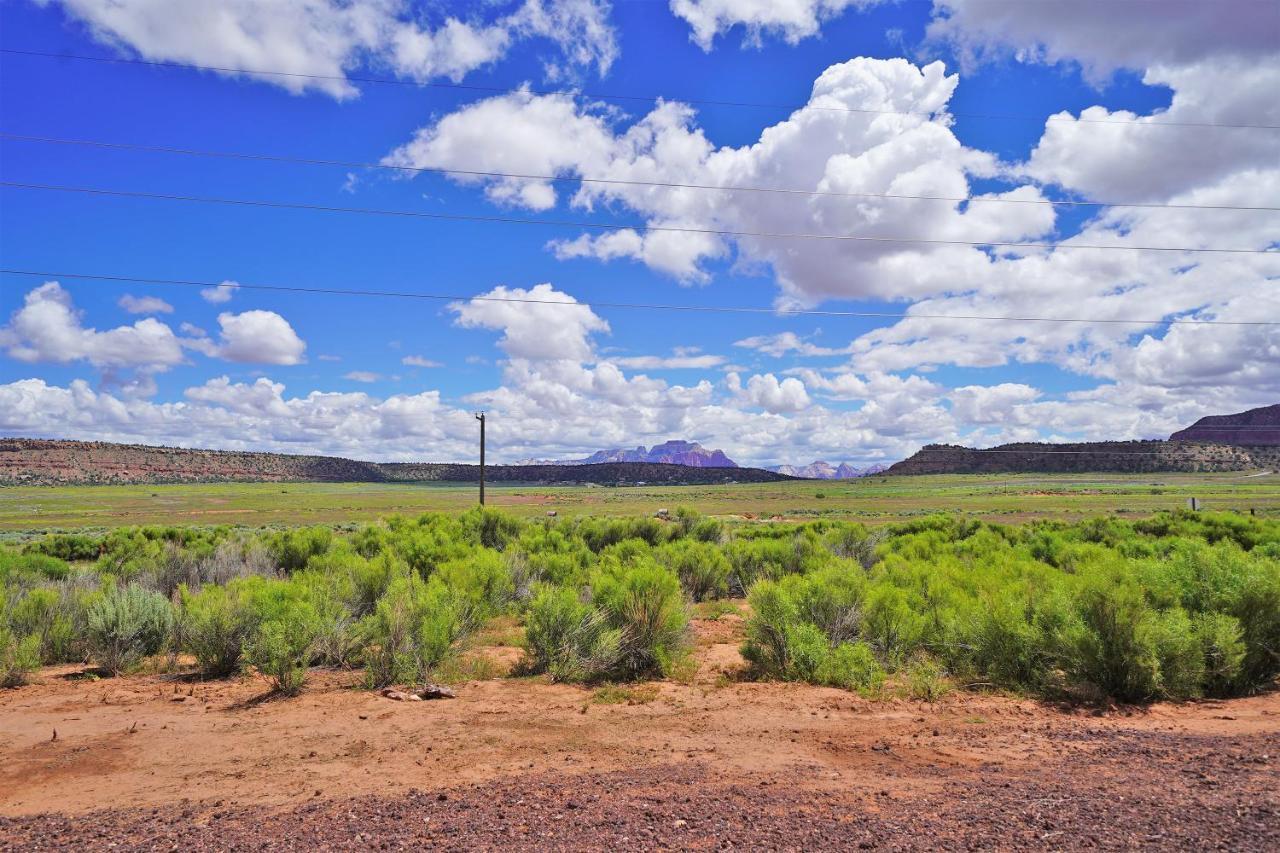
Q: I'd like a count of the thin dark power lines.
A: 4